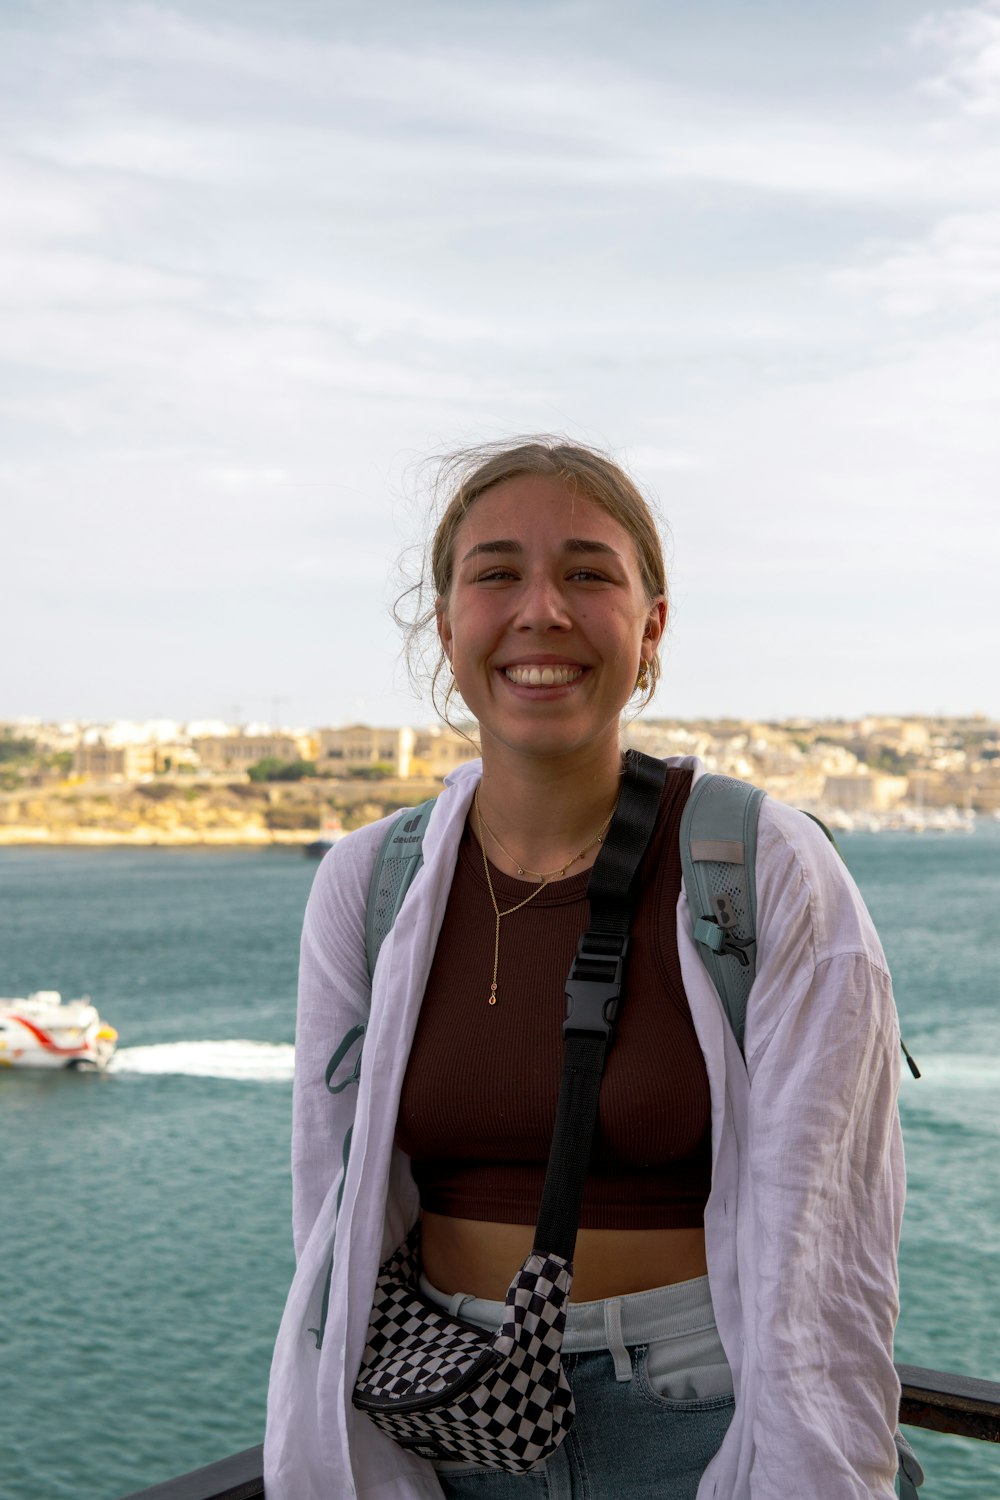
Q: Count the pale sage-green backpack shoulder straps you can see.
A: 2